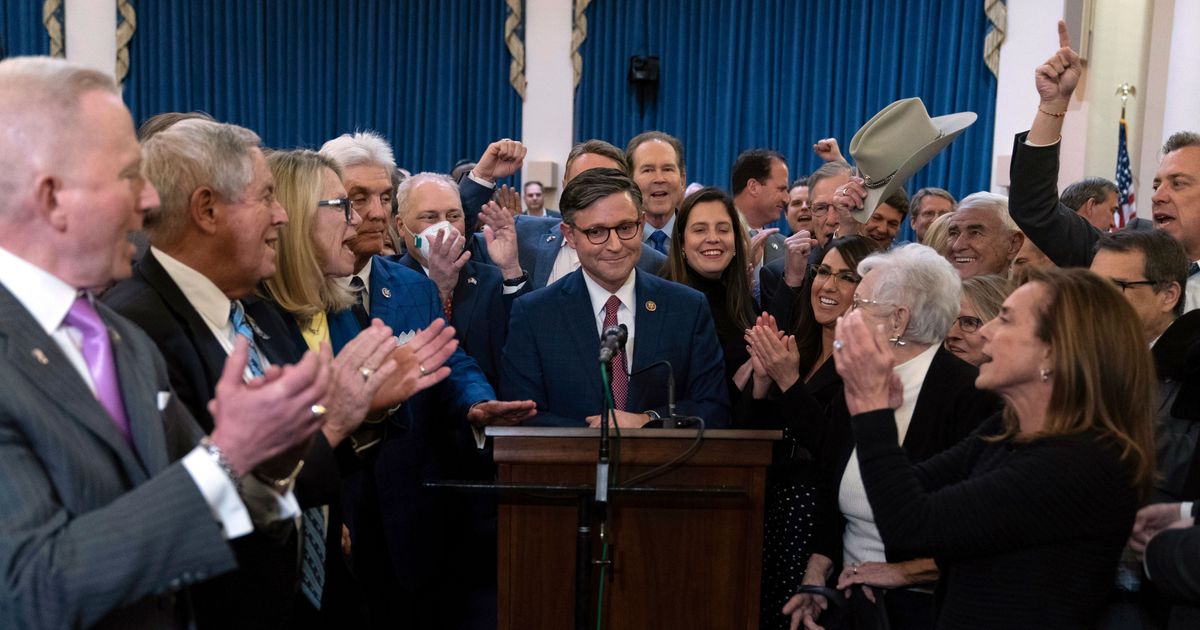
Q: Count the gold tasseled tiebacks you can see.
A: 5